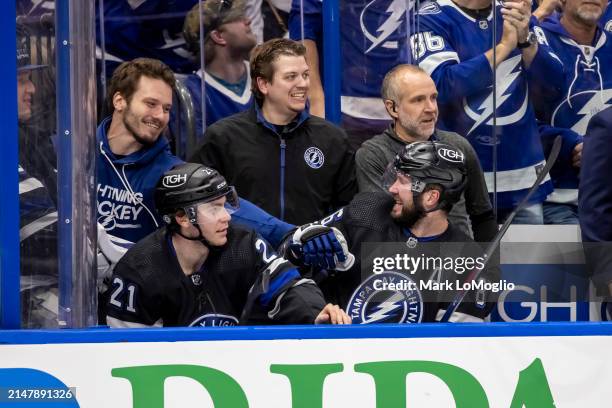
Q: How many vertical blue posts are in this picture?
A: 3